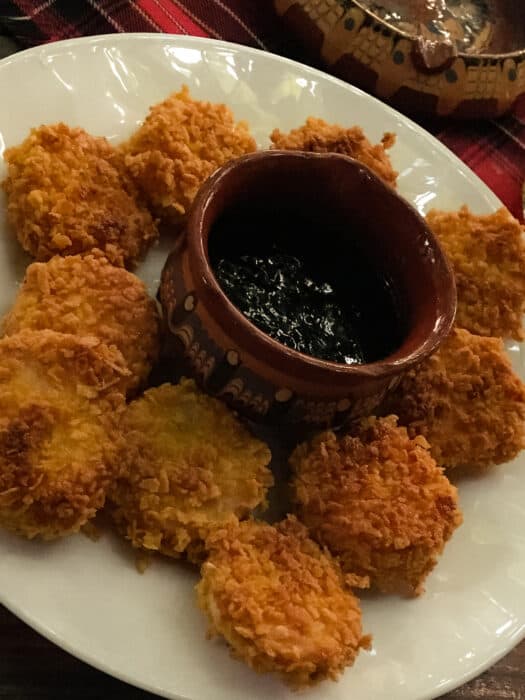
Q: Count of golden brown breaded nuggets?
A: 10